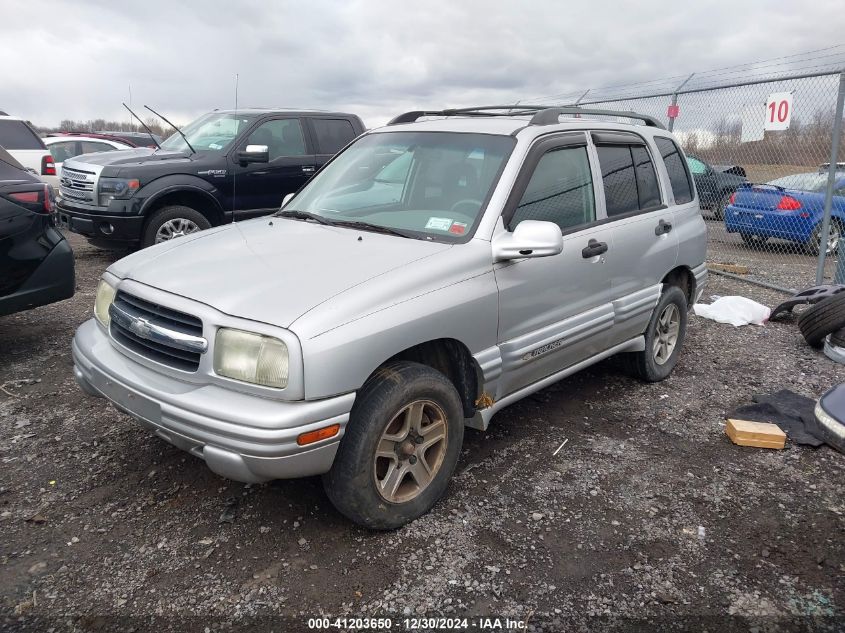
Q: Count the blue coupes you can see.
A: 1